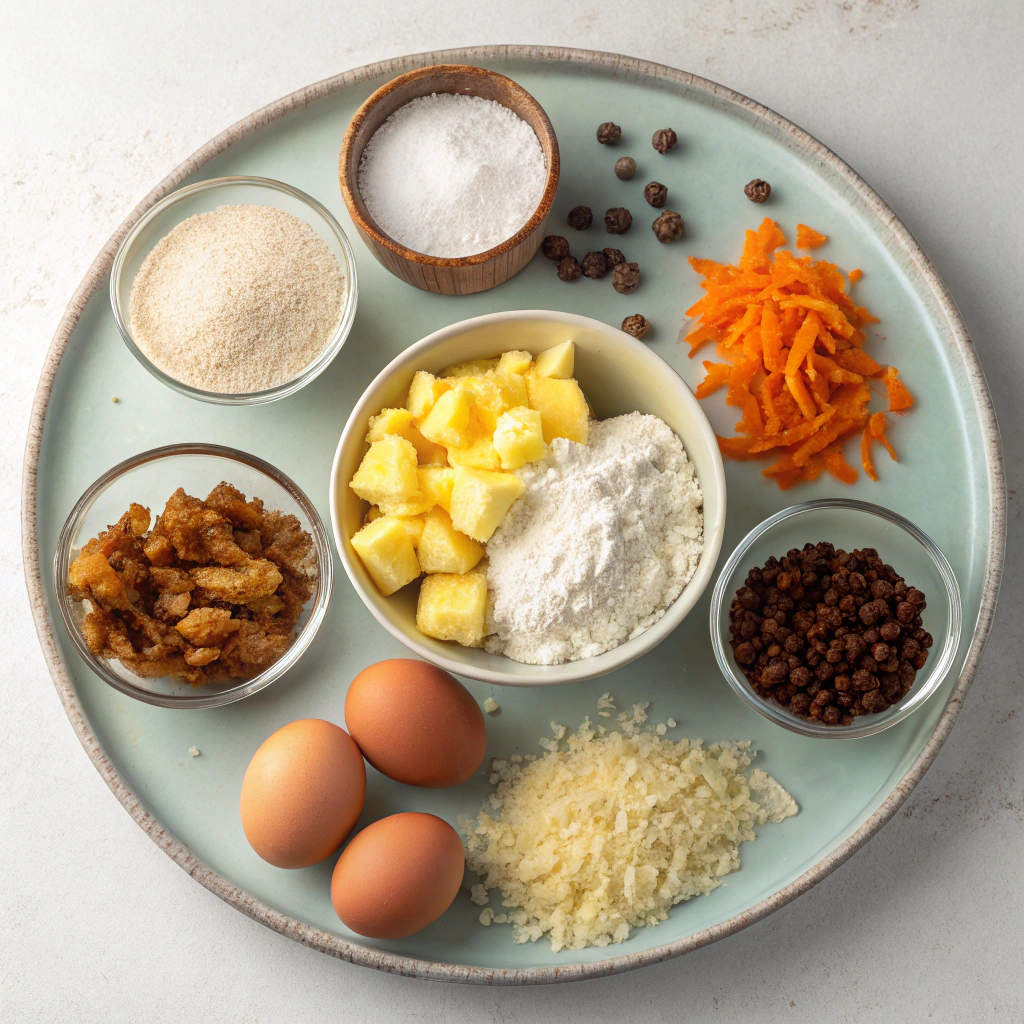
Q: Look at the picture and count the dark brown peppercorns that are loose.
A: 14